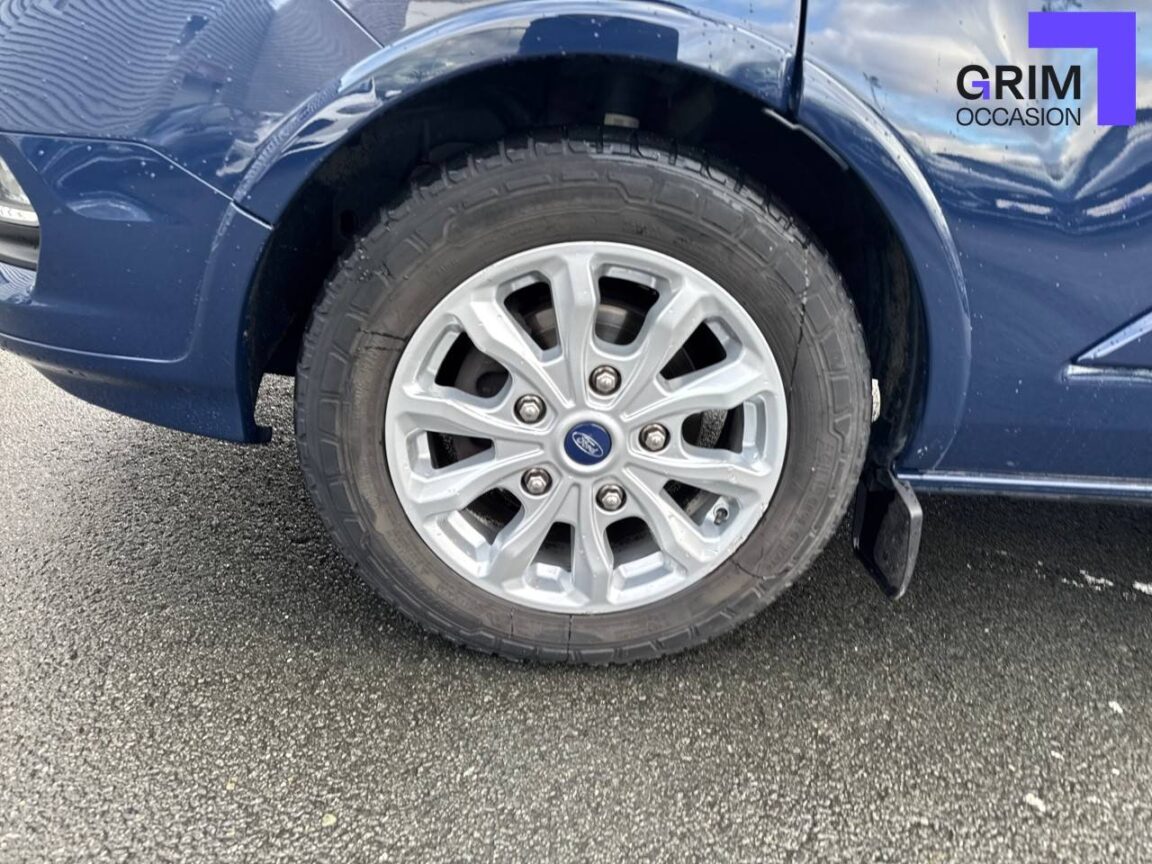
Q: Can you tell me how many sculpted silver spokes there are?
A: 10